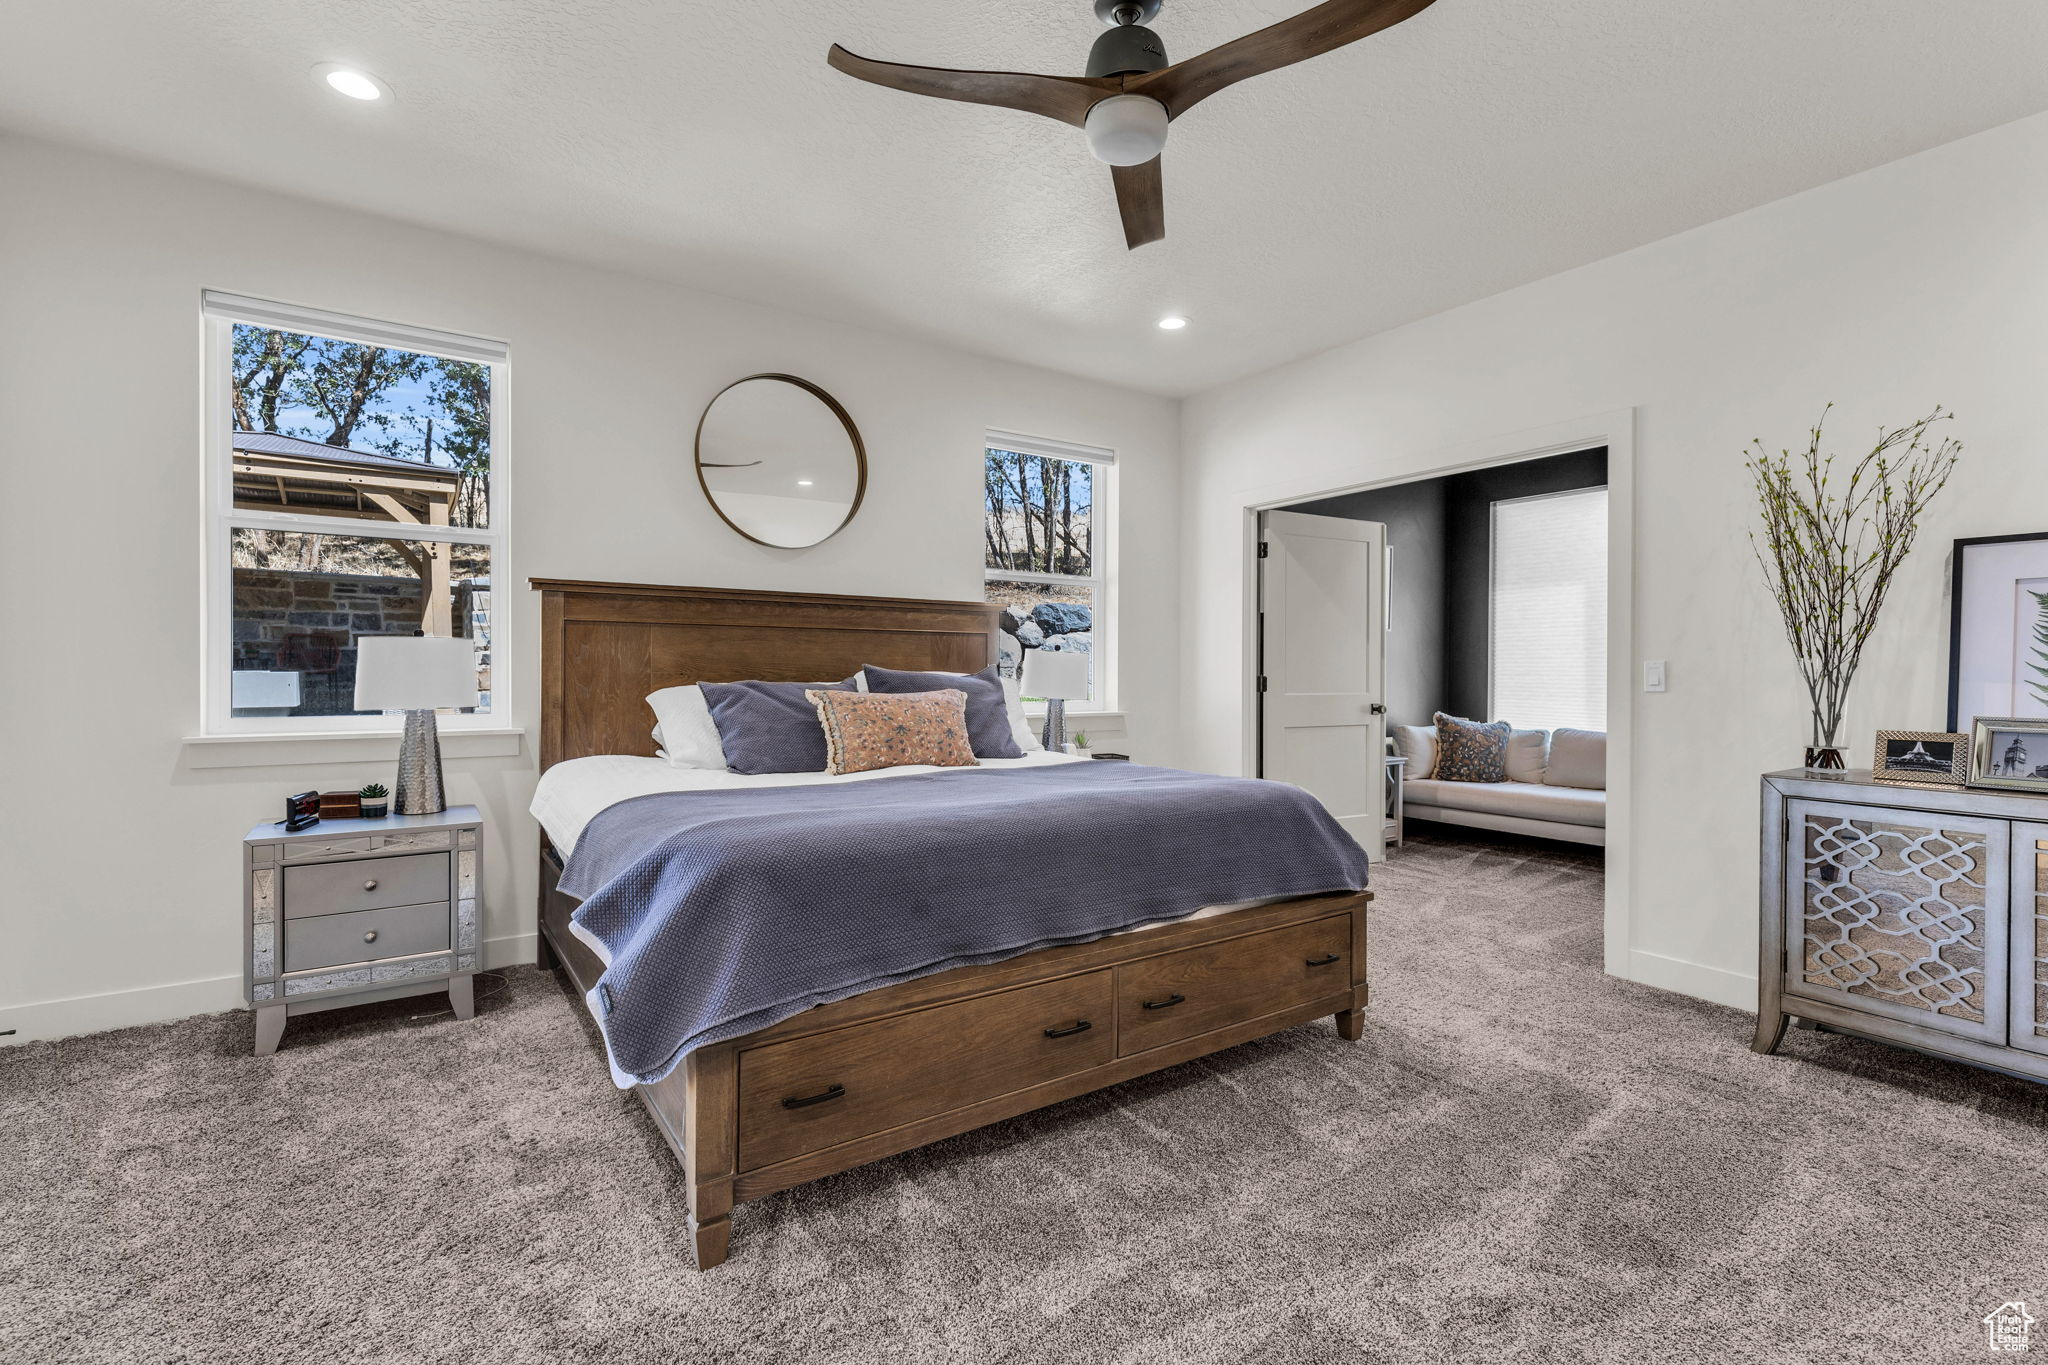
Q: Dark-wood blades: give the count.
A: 3